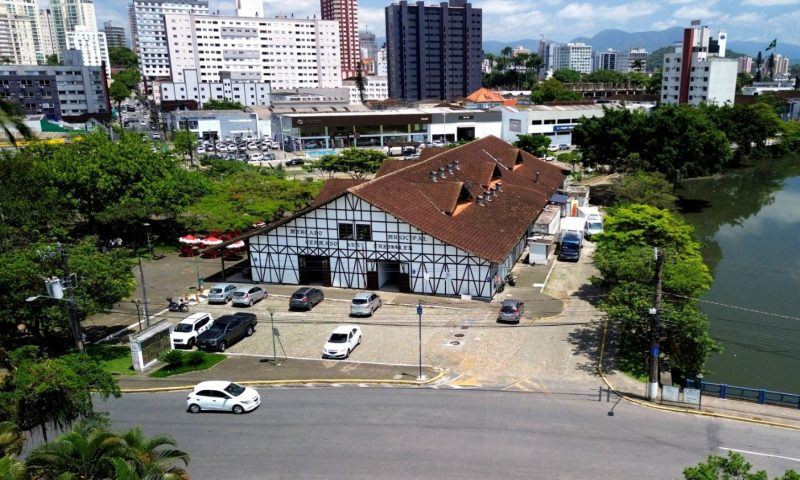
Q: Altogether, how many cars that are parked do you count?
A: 8